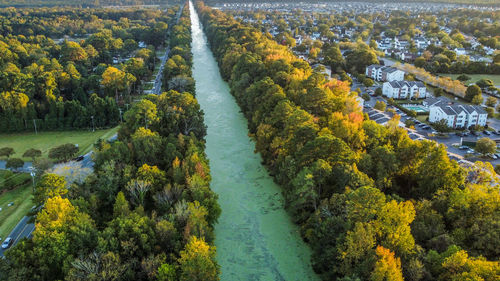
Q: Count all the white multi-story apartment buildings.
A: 3